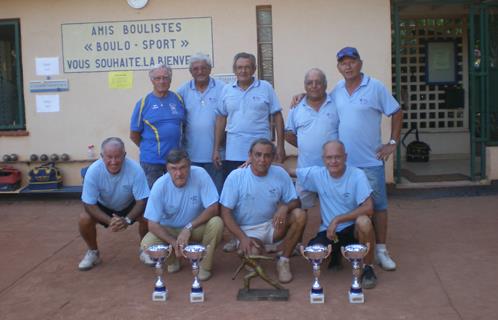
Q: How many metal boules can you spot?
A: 6